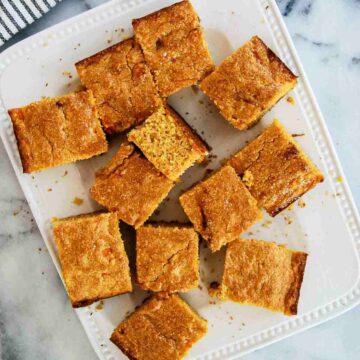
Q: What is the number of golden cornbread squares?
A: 12